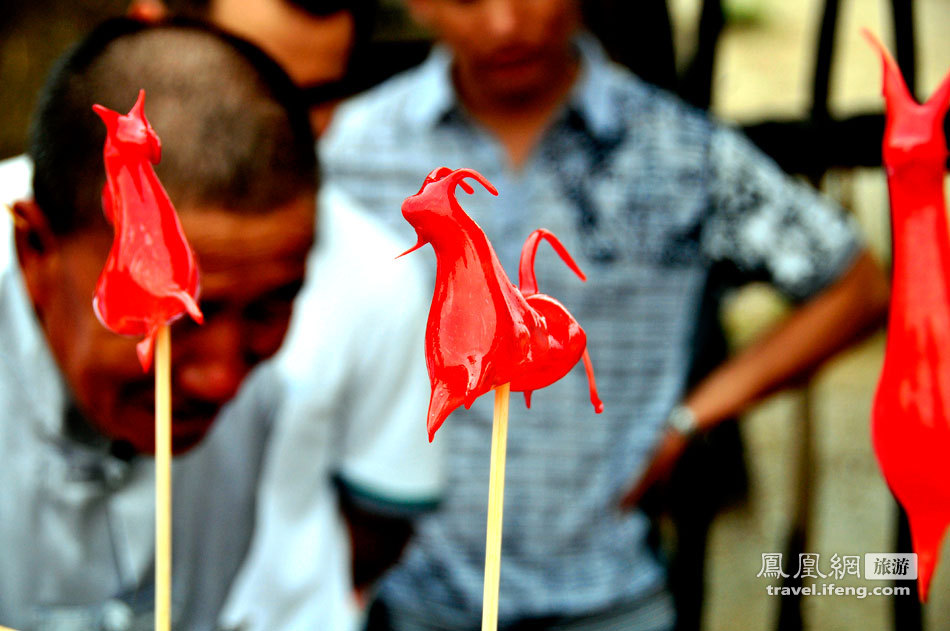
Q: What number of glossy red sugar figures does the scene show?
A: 3